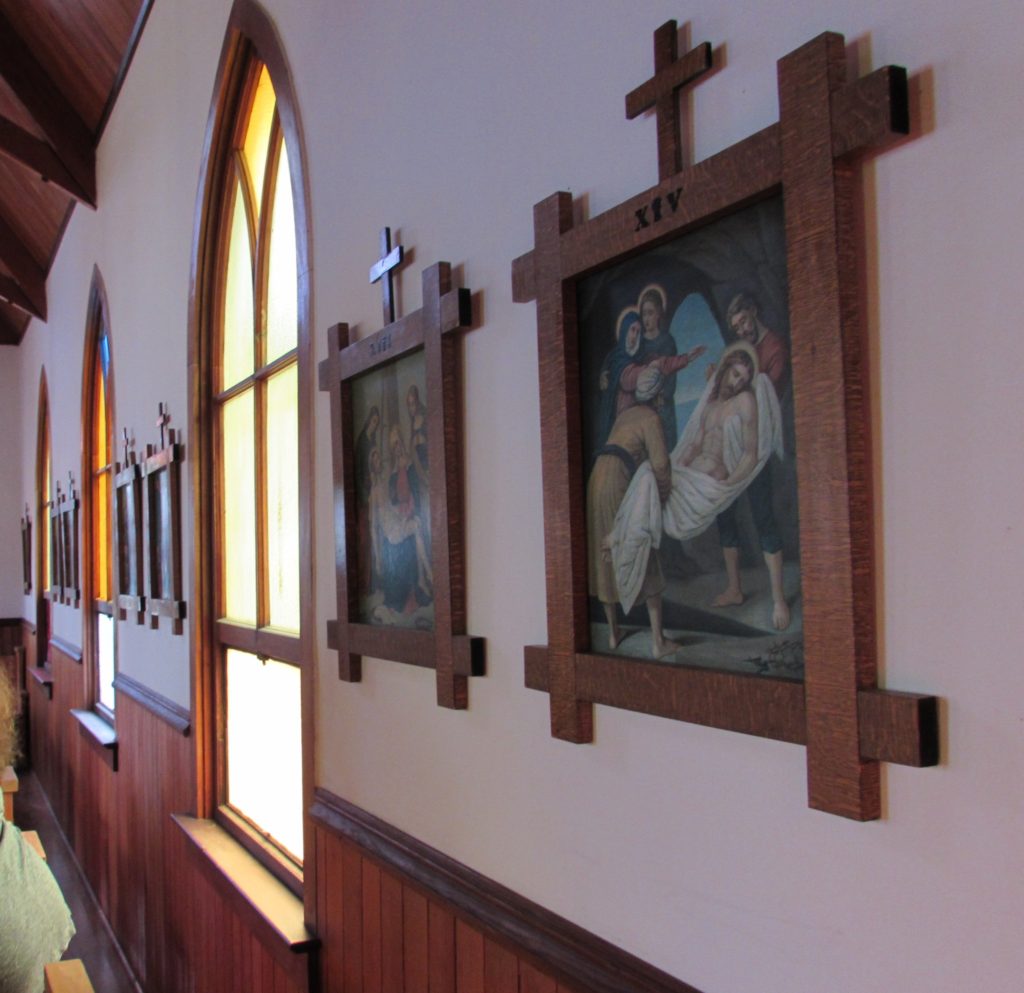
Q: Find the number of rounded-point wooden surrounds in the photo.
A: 3